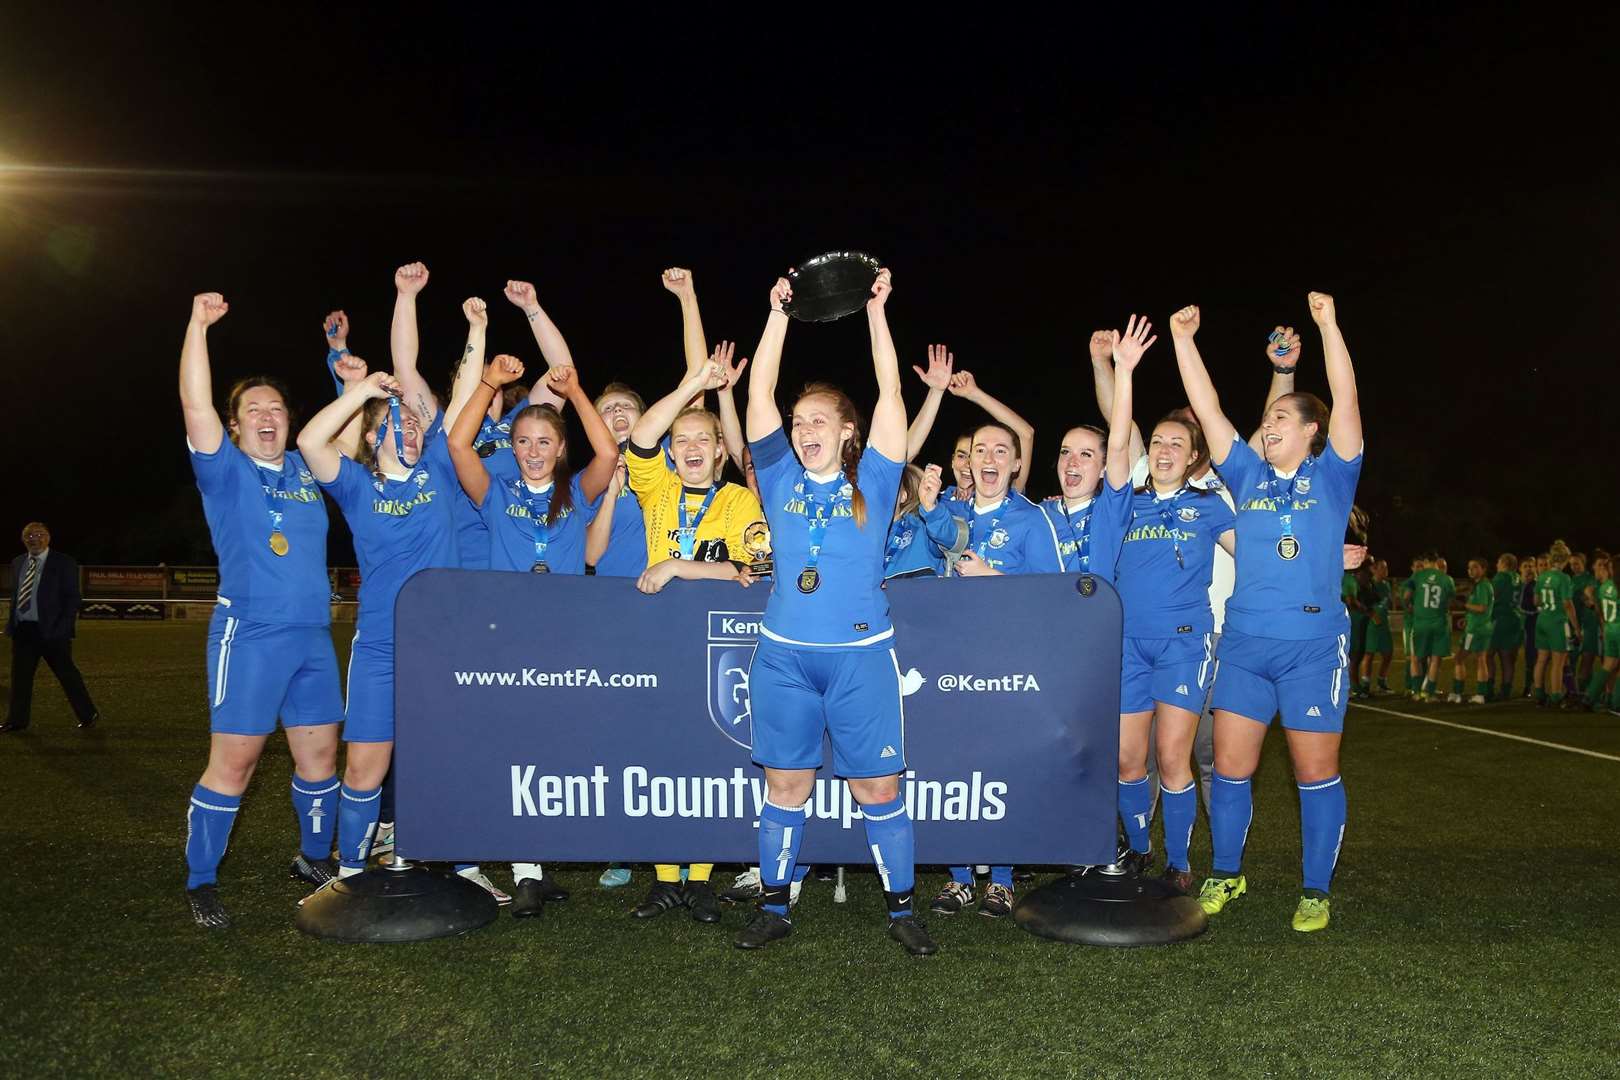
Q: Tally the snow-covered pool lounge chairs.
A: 0